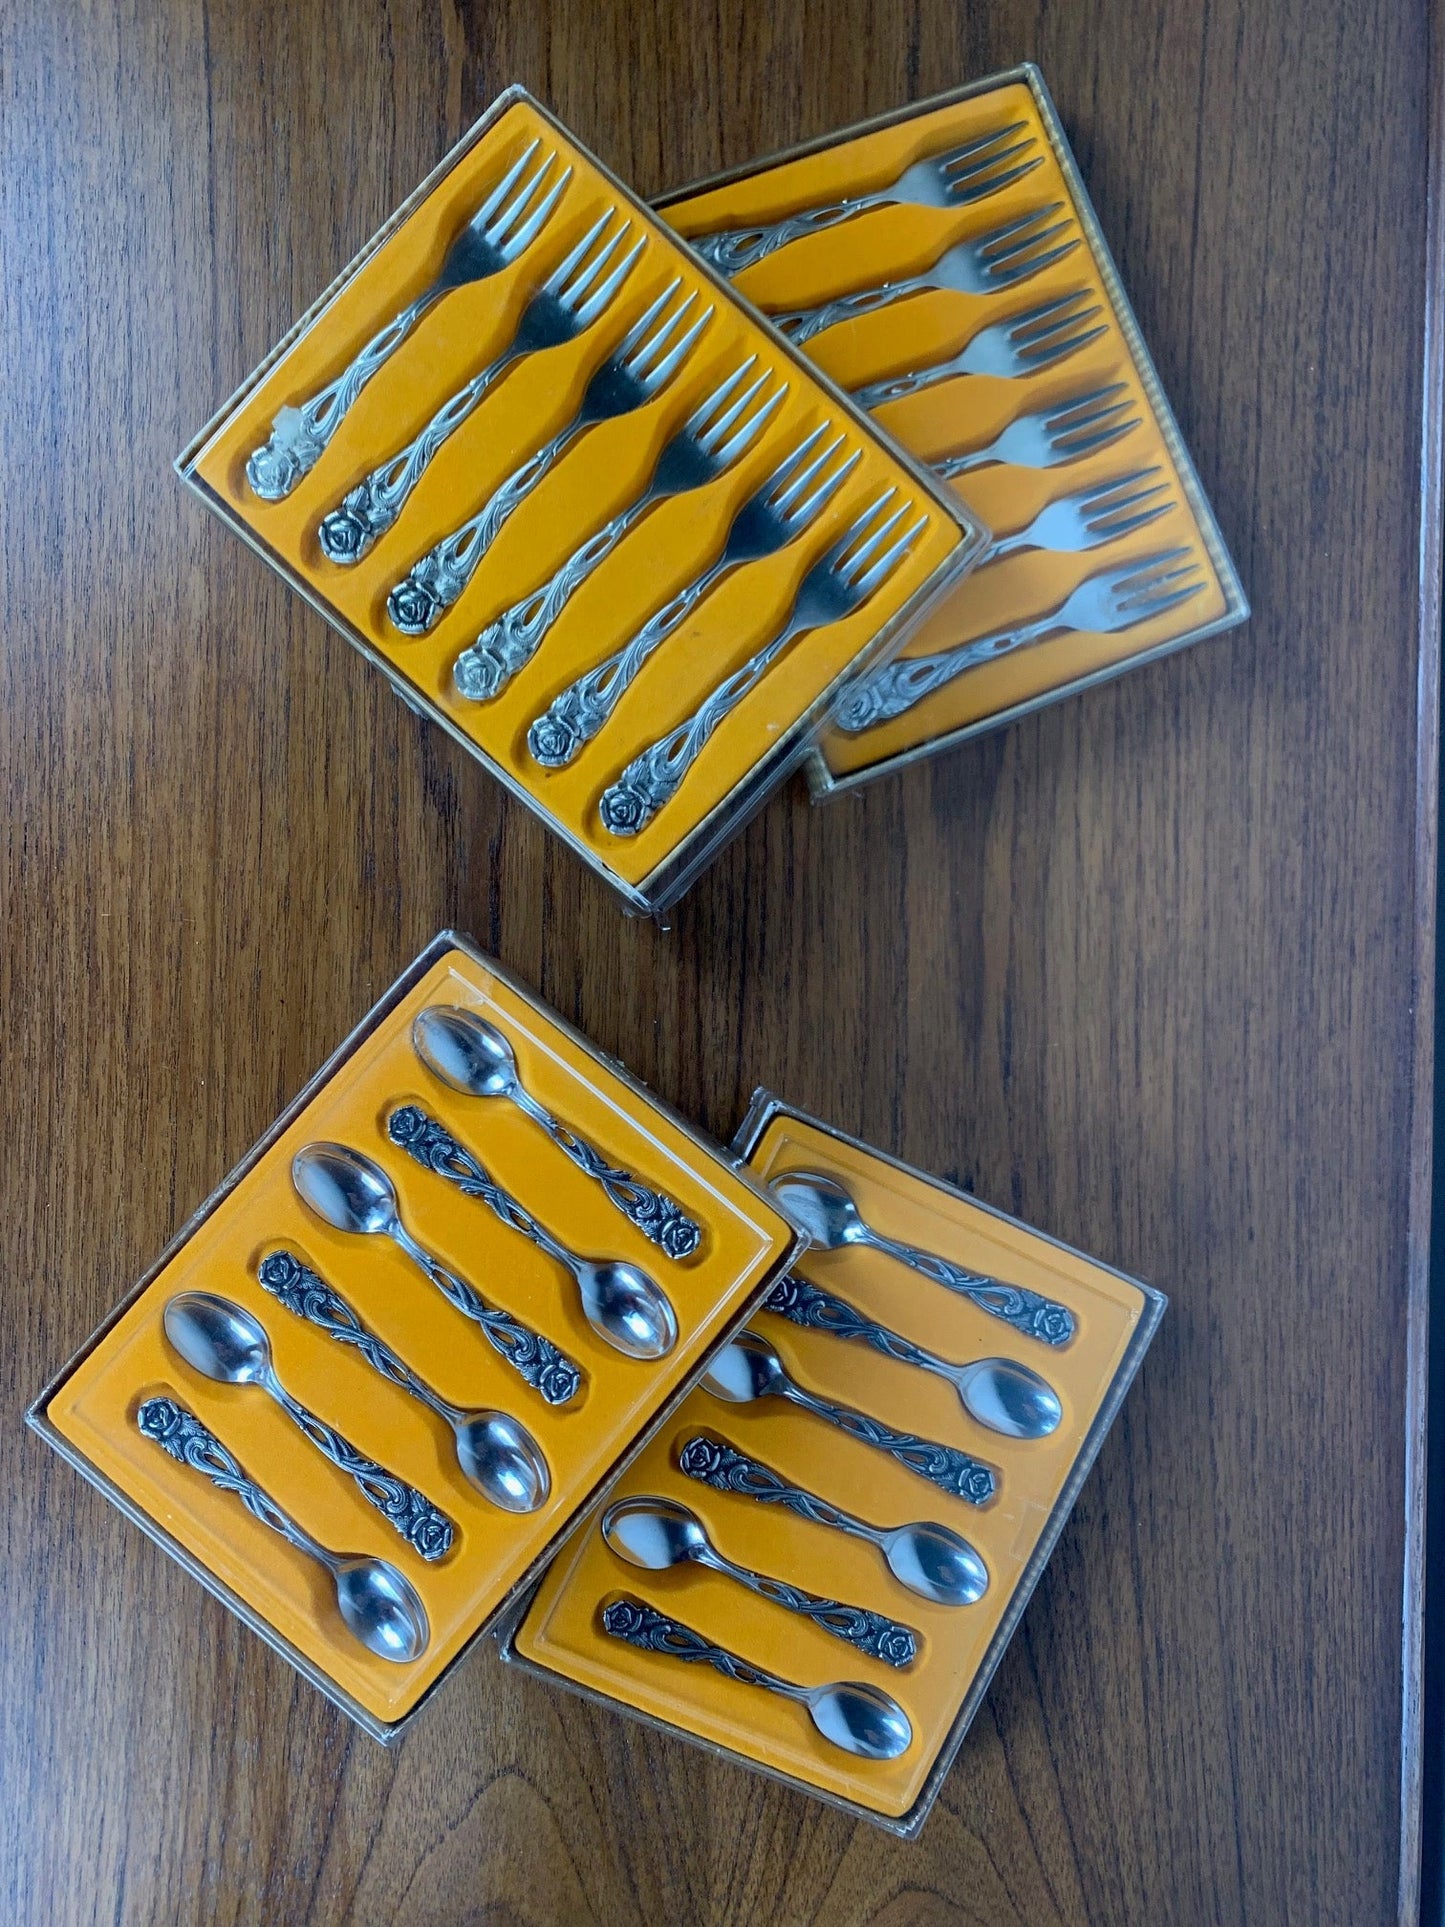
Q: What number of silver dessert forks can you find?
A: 12